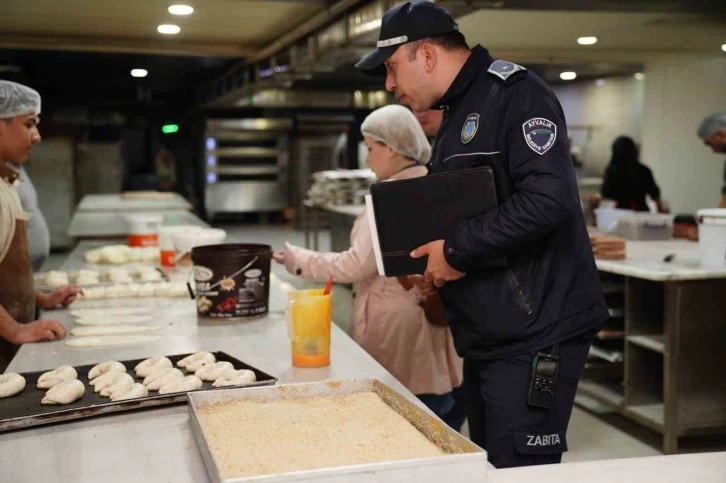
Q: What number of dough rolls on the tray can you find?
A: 12